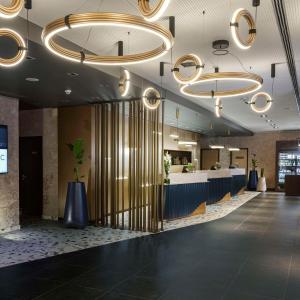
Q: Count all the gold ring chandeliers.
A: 11